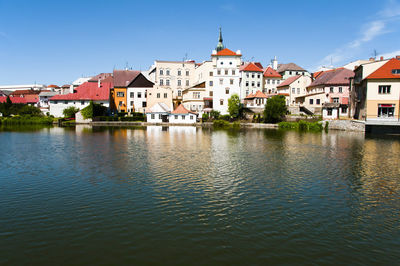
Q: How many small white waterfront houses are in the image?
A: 2